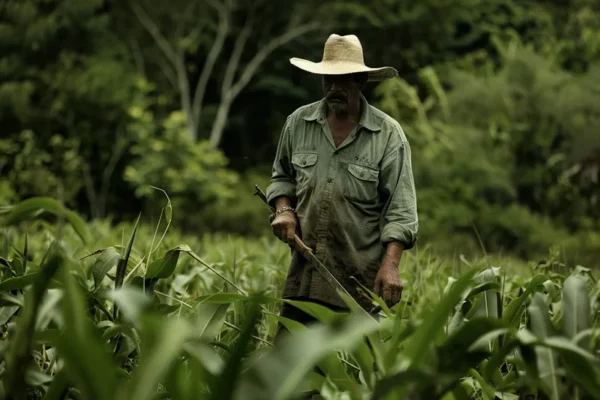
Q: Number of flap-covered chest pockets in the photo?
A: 2